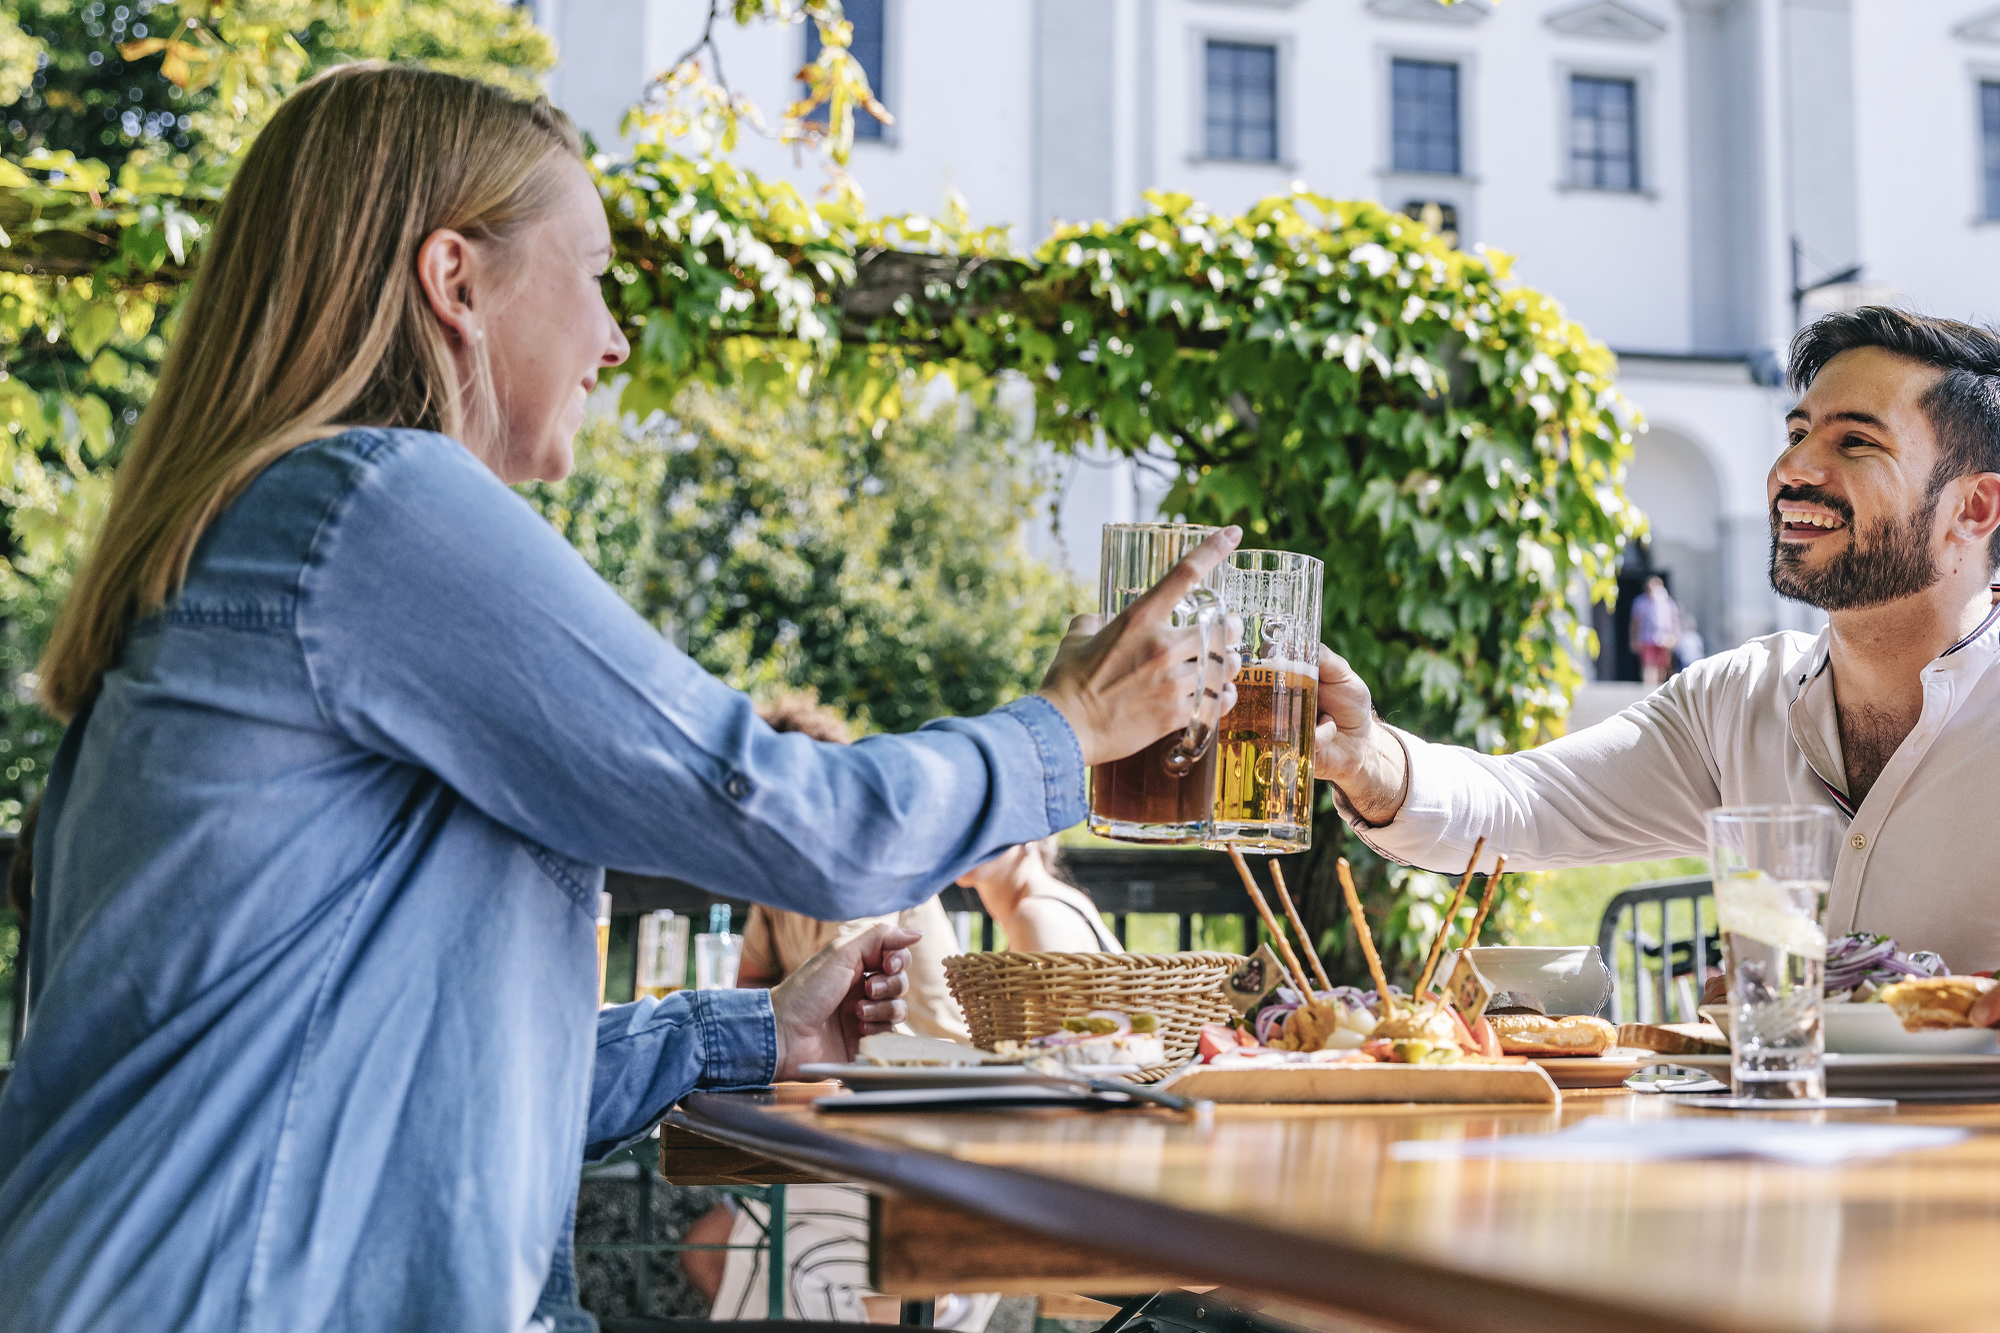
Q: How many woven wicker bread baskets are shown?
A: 1